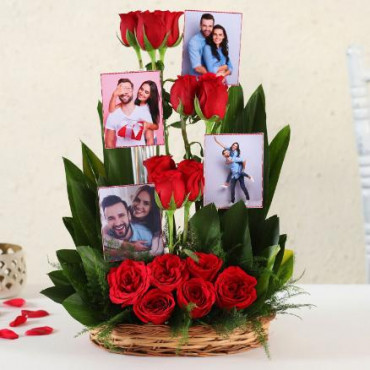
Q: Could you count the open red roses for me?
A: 6